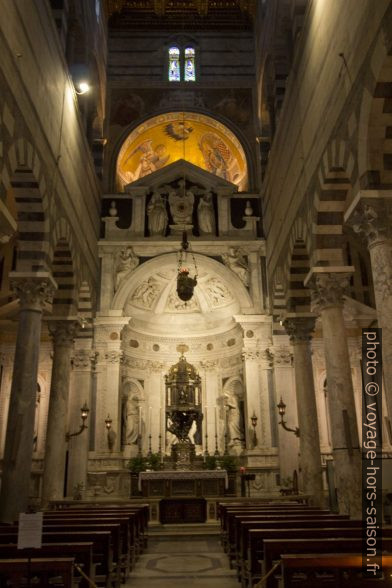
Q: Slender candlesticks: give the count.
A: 6